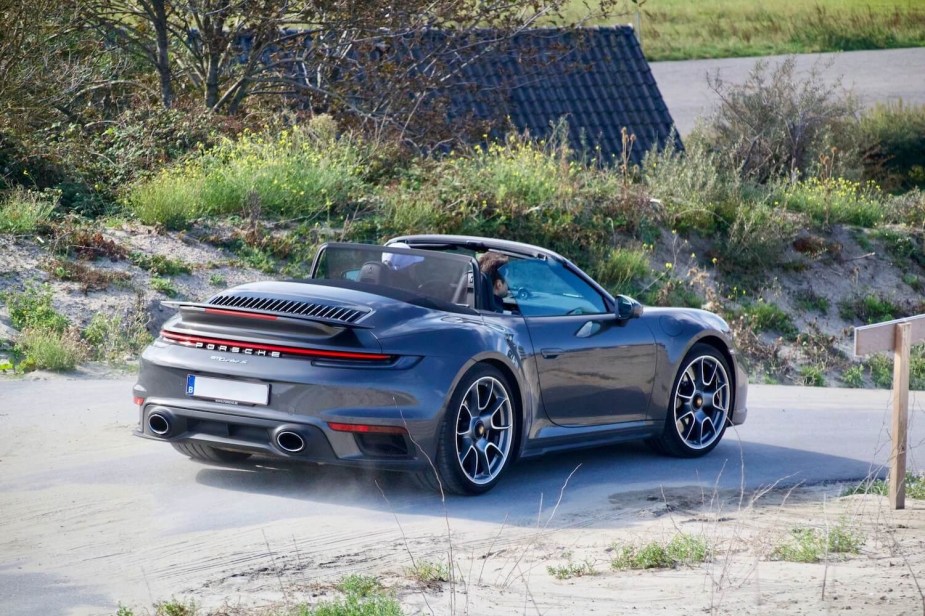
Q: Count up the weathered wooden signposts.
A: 1